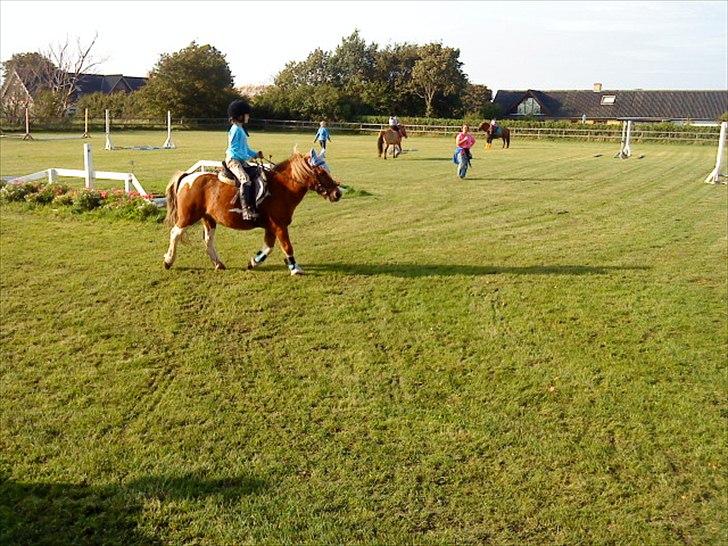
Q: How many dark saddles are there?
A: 1